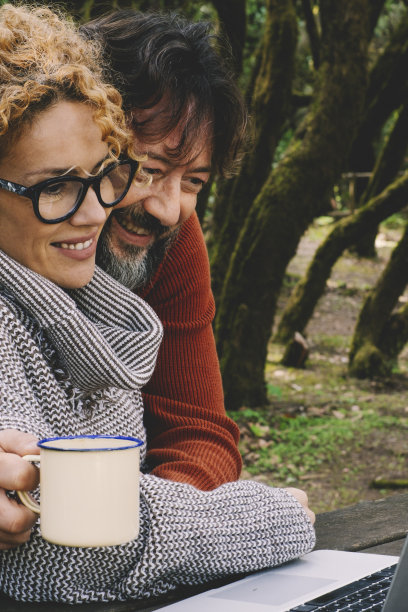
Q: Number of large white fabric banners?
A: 0